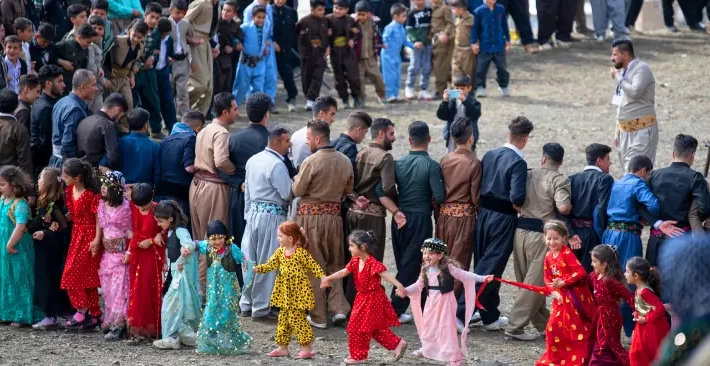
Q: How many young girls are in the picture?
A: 13